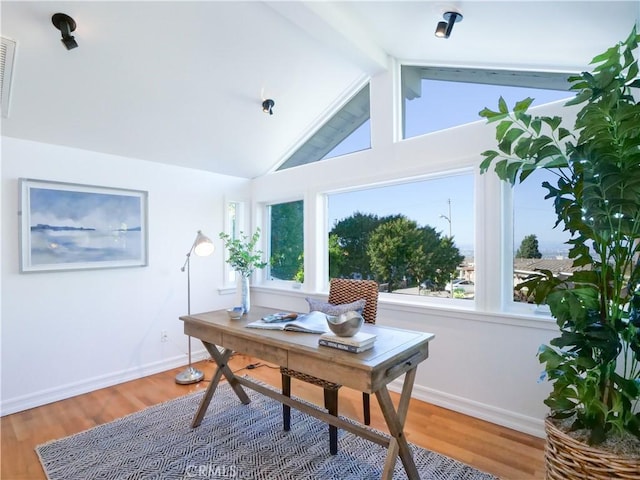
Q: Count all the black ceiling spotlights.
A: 3